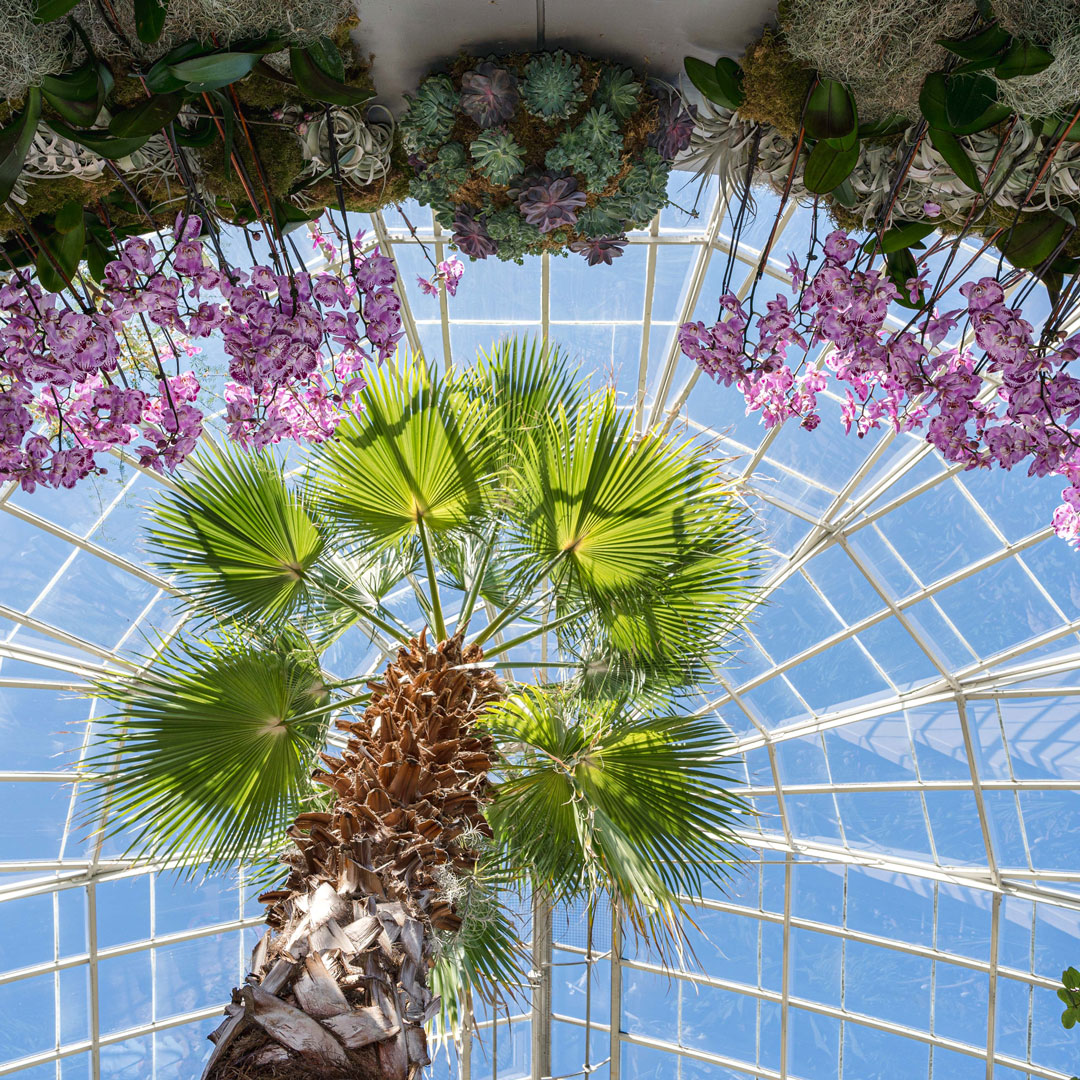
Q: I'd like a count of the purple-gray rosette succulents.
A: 5